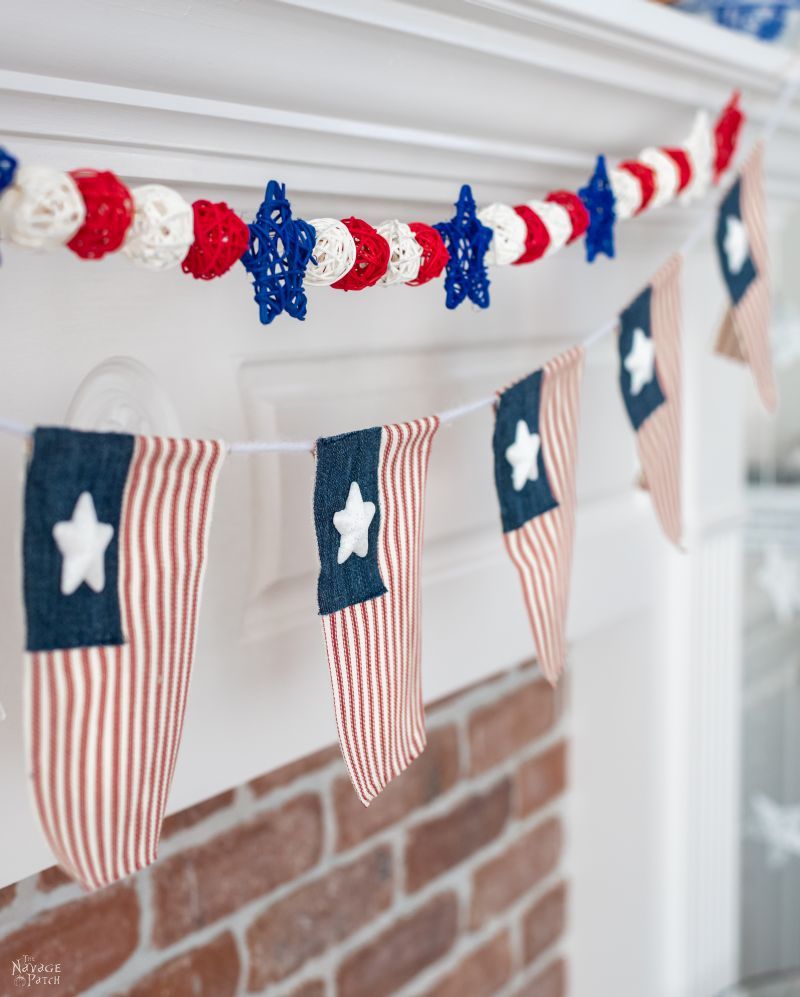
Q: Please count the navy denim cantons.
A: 5